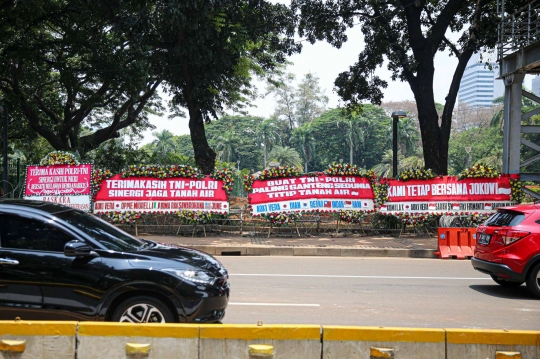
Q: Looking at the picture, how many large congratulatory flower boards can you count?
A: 4